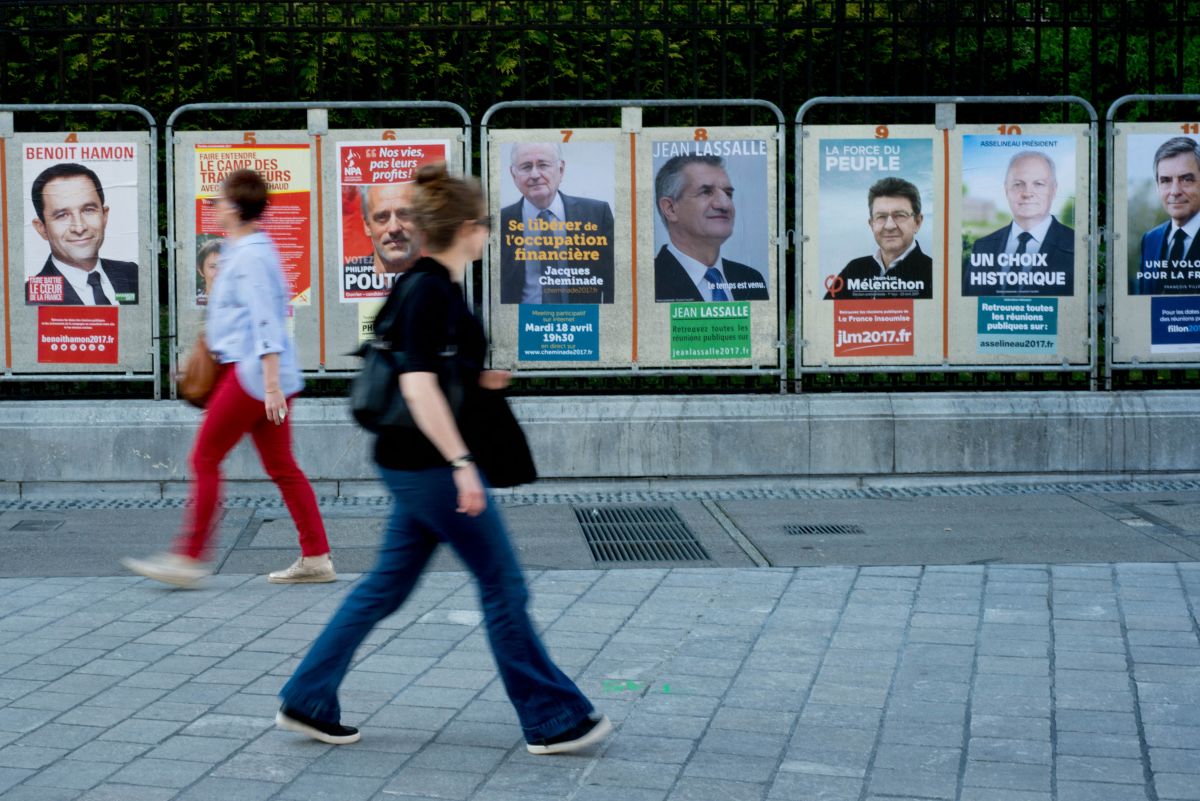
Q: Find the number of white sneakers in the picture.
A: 2